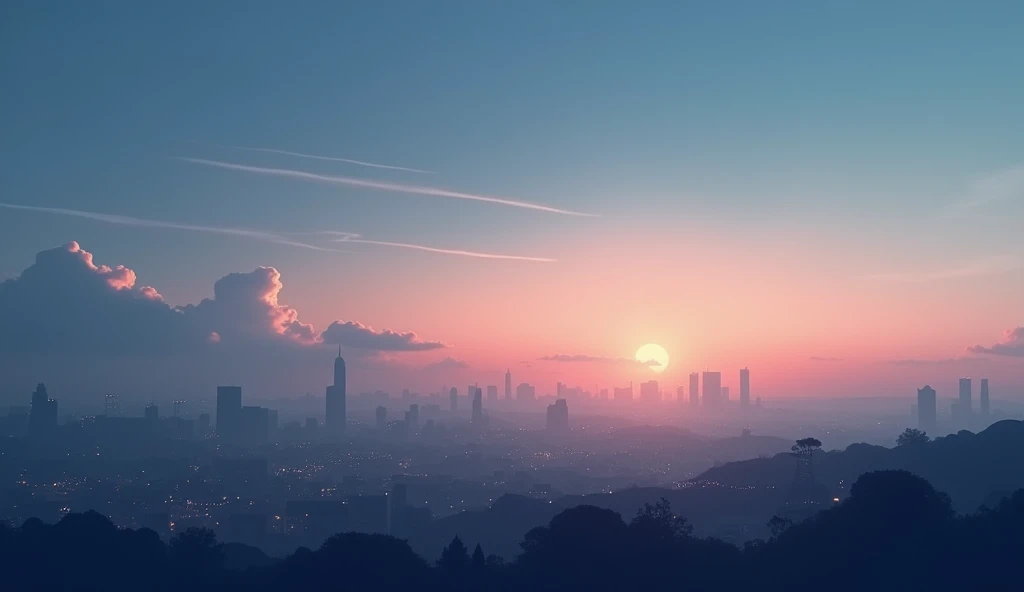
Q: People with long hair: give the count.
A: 0